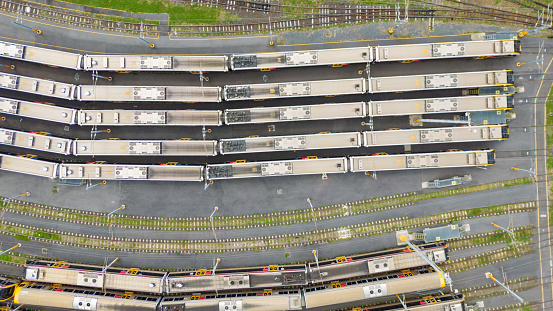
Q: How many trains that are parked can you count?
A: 8